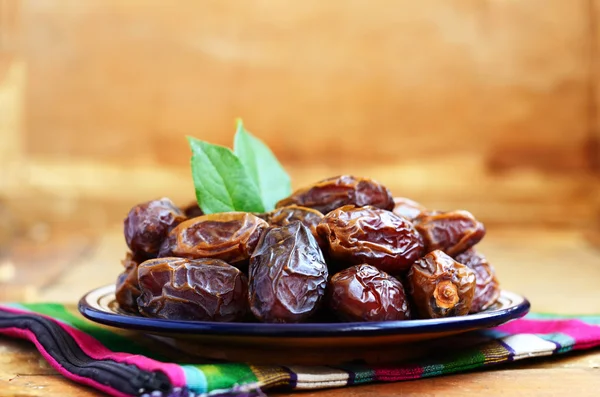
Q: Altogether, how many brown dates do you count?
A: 14